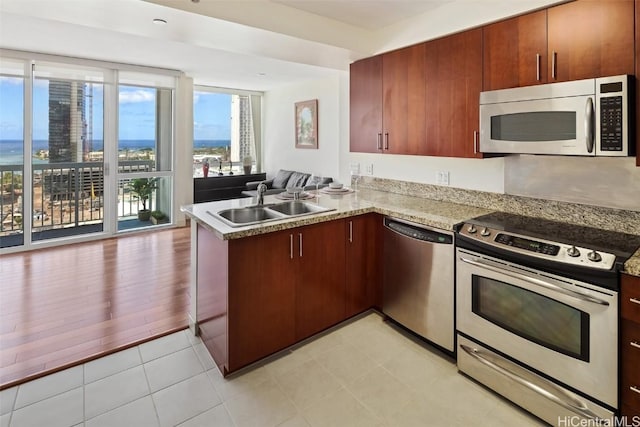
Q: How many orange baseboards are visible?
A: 0